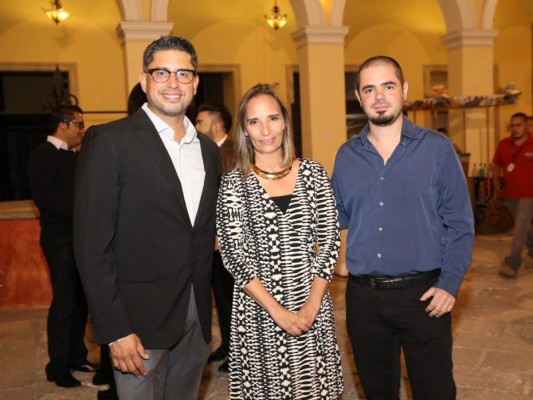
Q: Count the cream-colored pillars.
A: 3